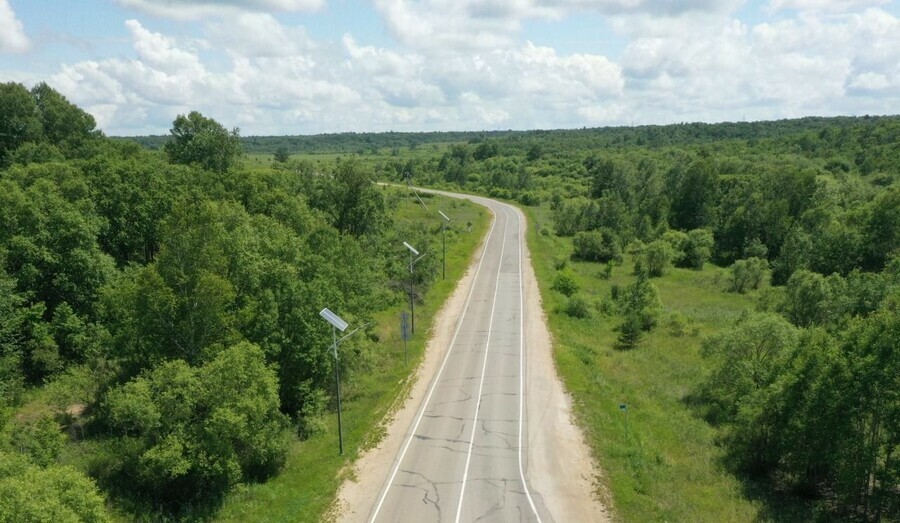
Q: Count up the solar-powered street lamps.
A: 3